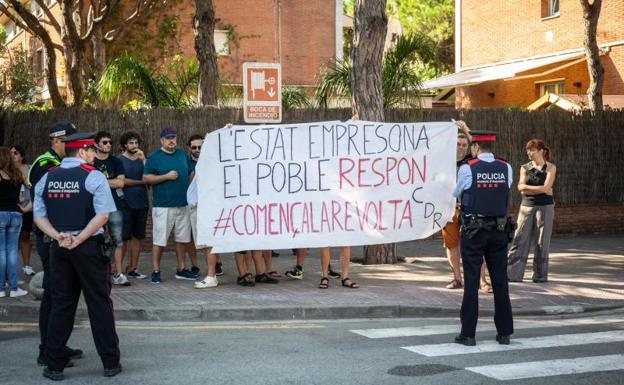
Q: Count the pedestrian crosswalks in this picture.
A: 1